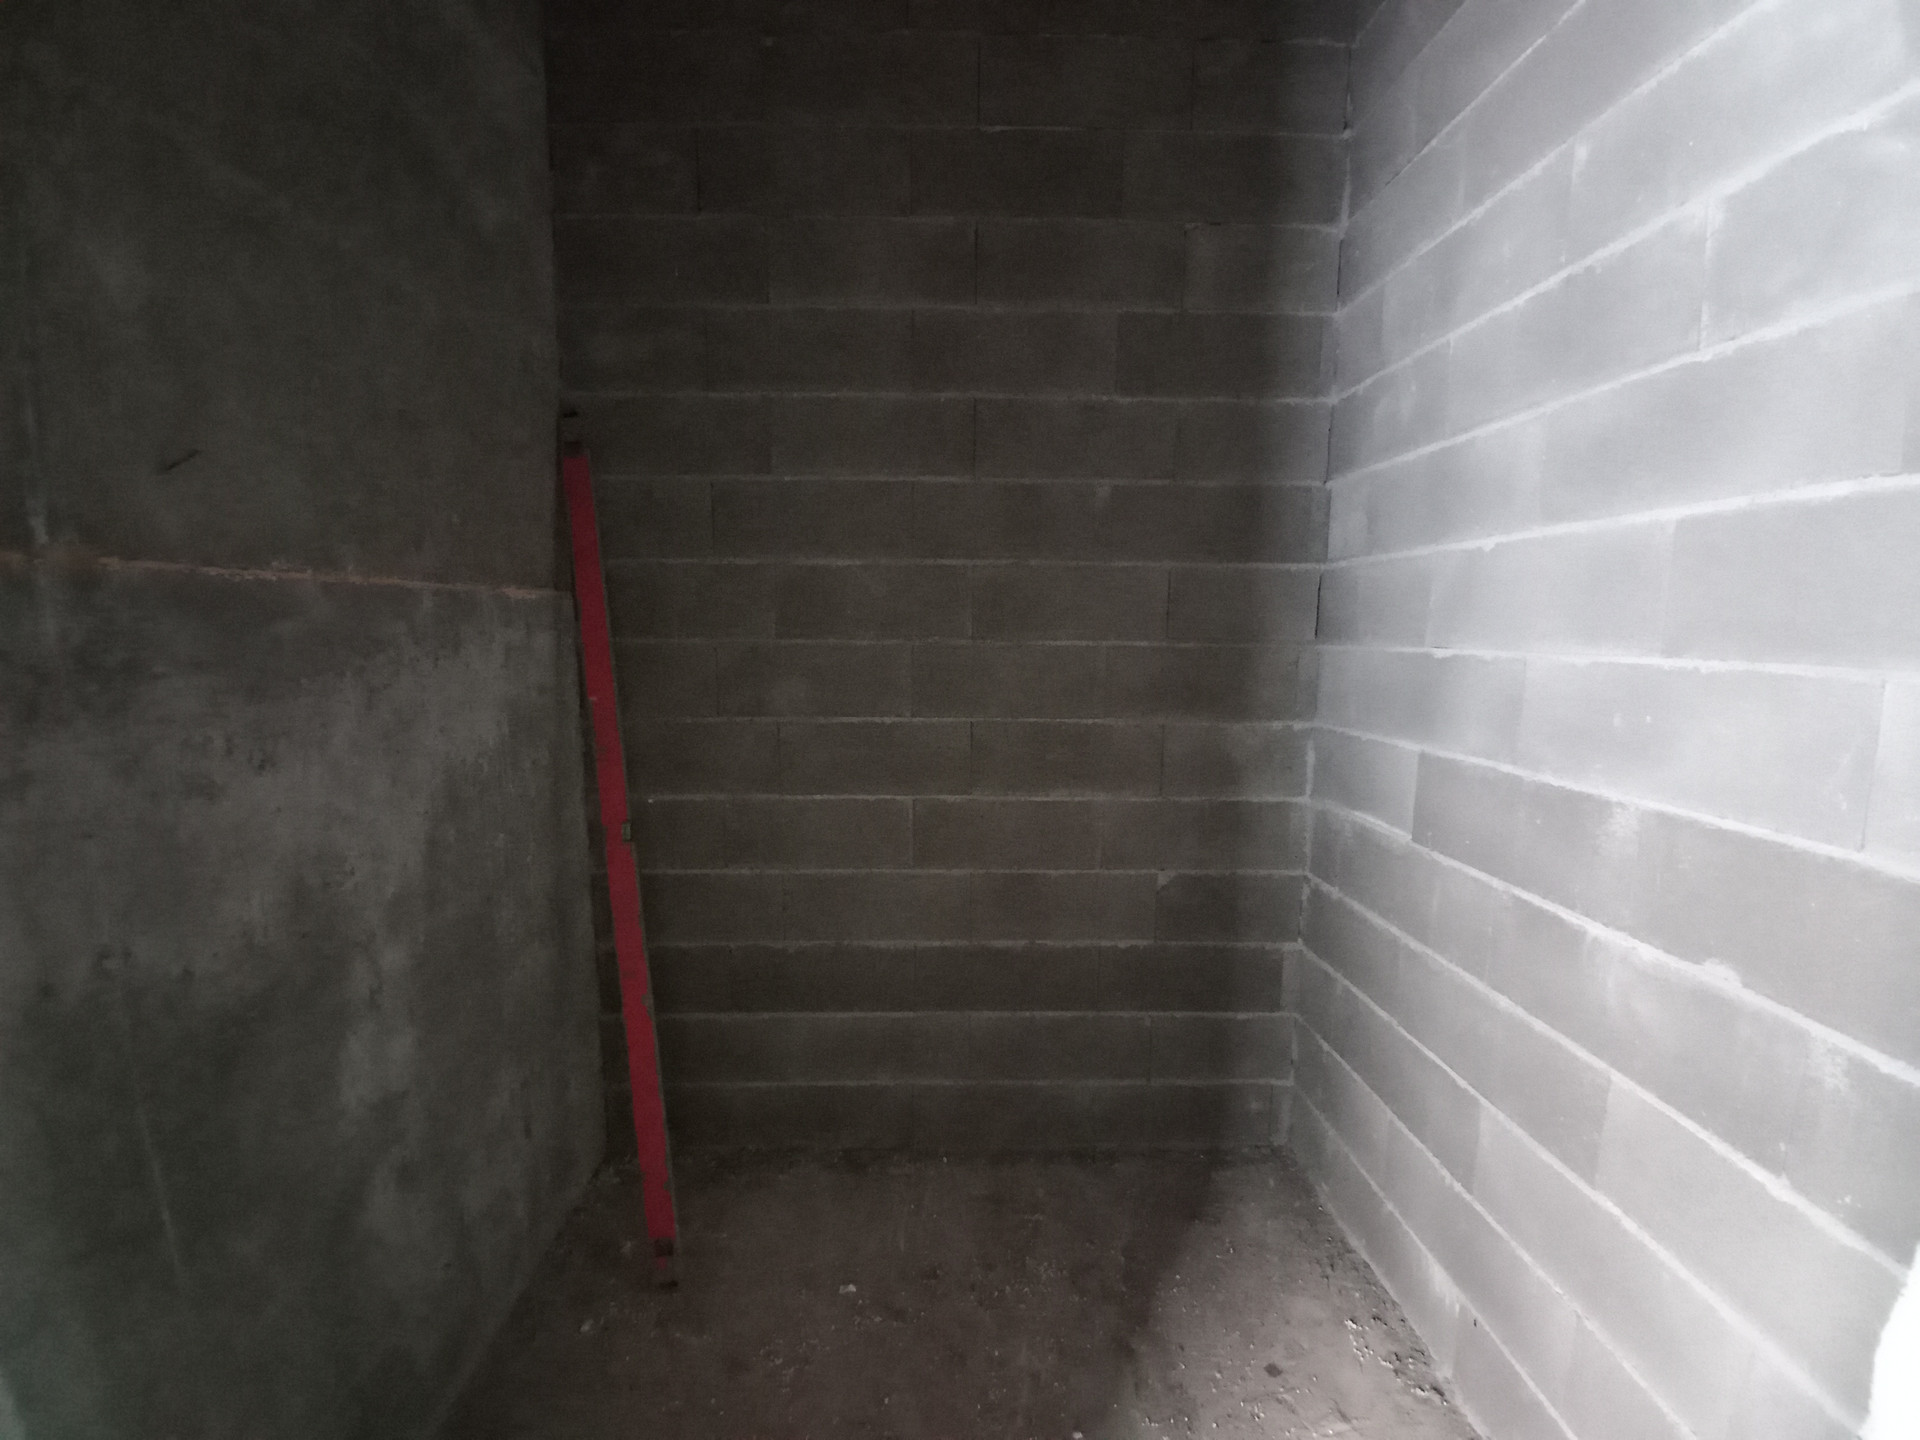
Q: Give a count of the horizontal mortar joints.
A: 14